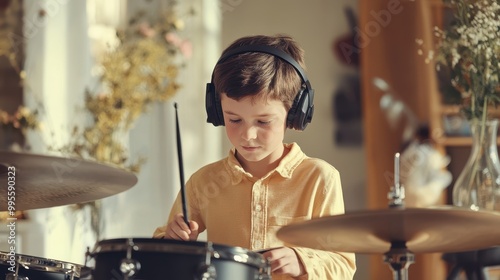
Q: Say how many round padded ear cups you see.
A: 2